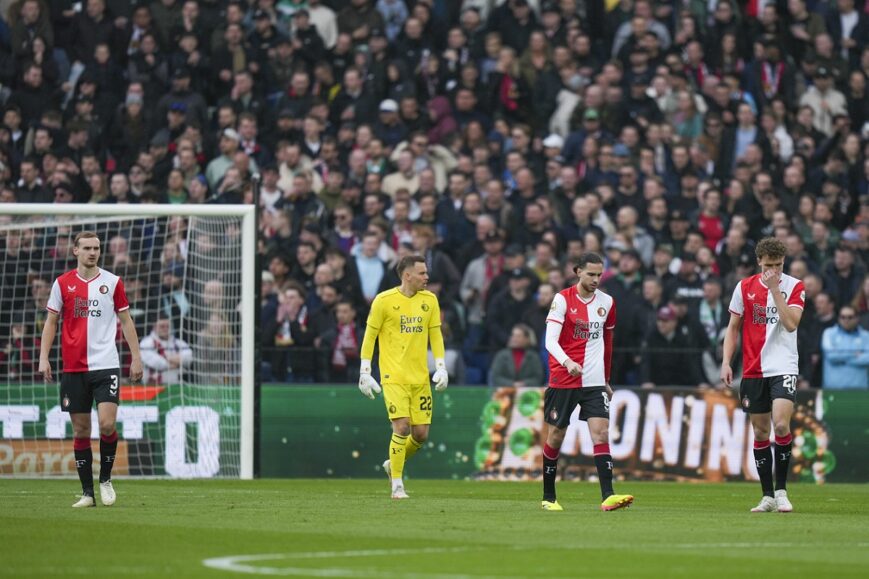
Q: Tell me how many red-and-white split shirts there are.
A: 3